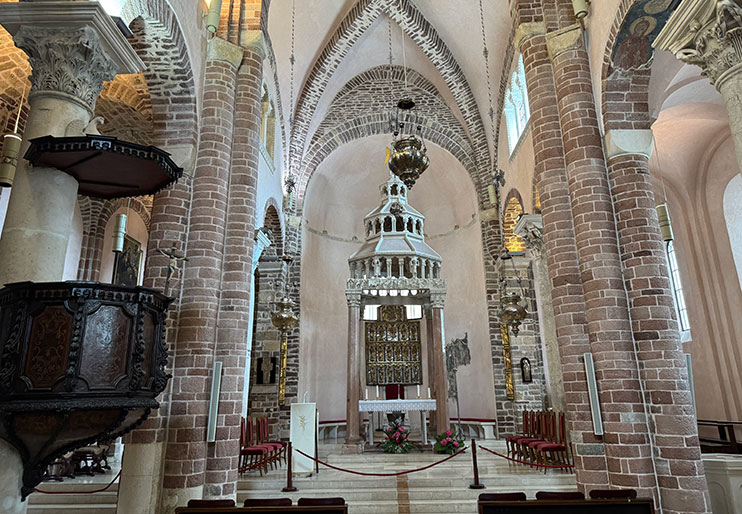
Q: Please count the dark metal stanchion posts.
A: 2